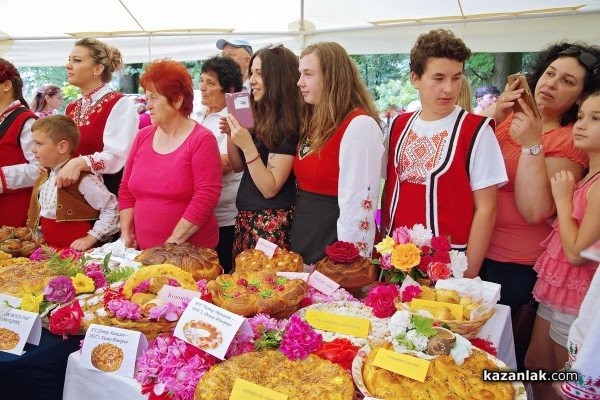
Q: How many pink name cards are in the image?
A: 4